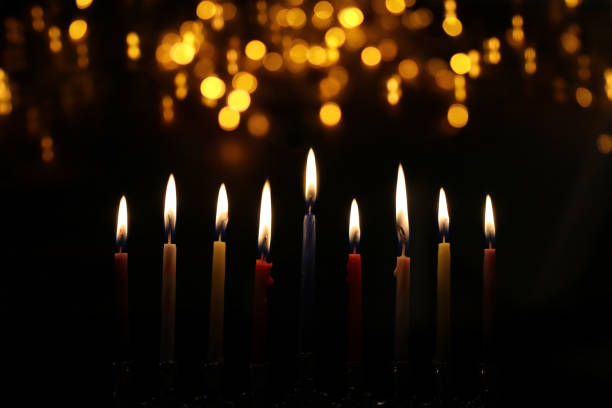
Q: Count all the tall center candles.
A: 1